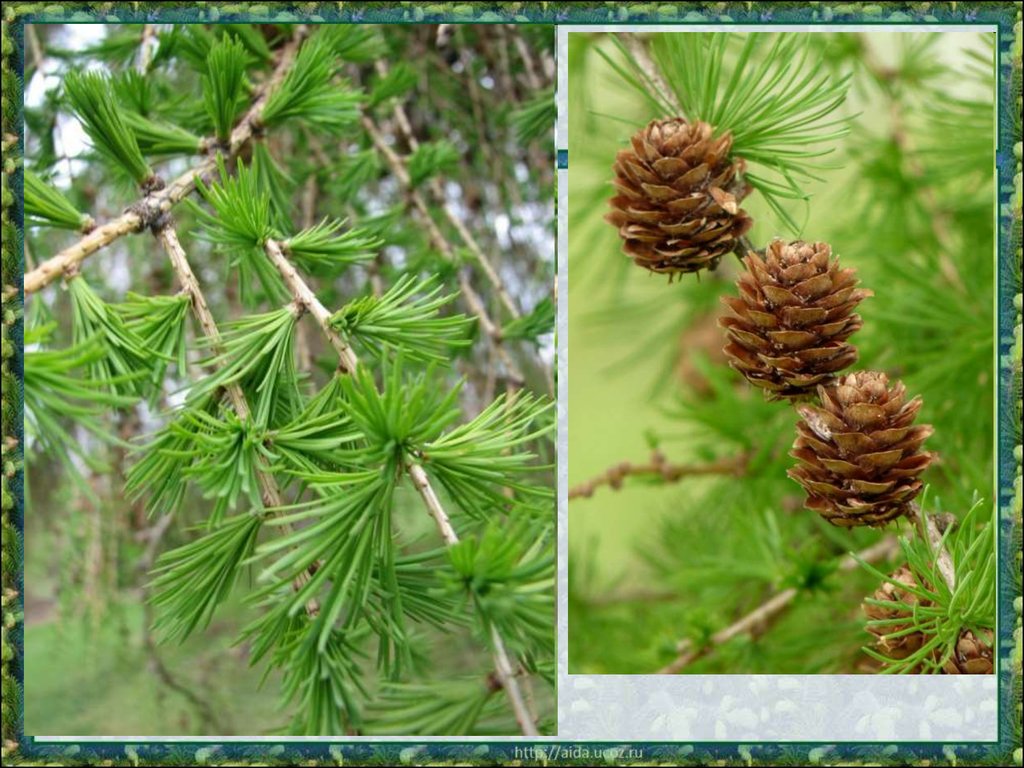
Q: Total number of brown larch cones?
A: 5